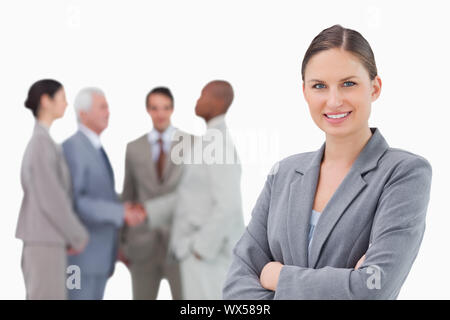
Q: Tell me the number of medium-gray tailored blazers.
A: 1